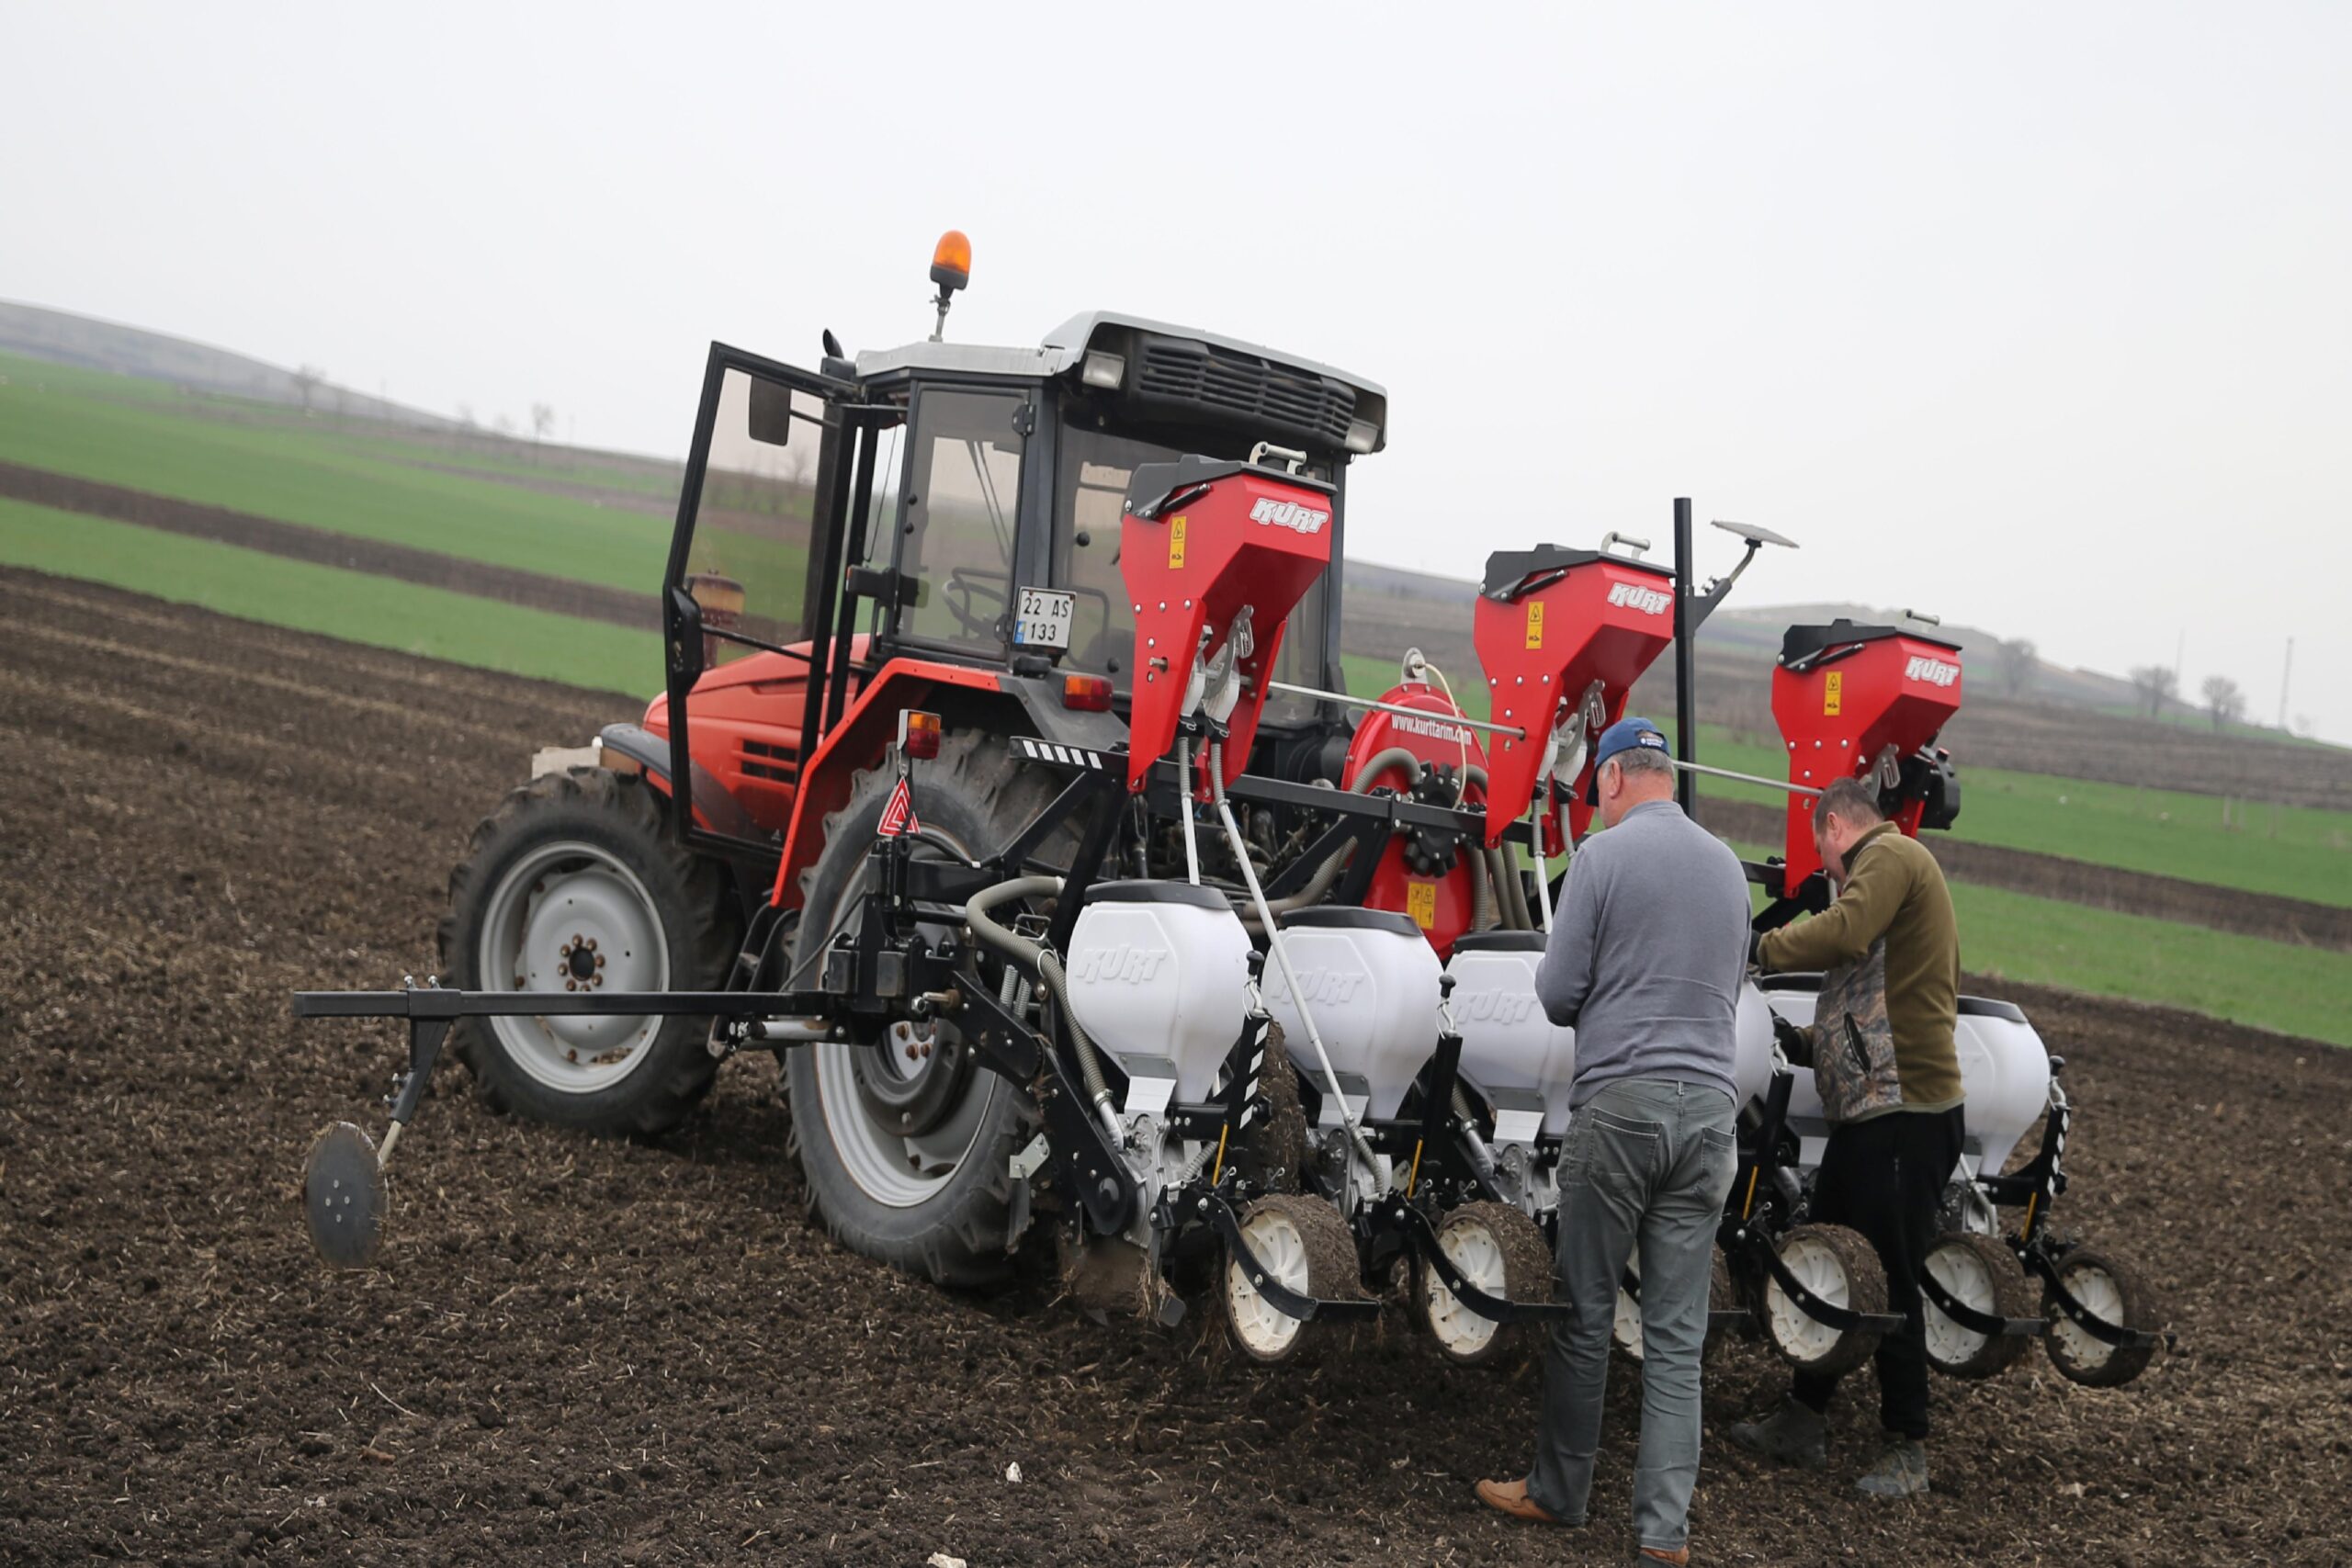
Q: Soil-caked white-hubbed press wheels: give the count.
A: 6